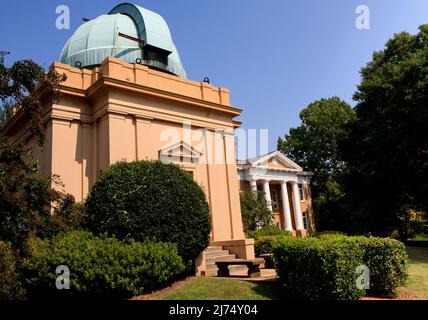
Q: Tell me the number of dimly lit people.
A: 0